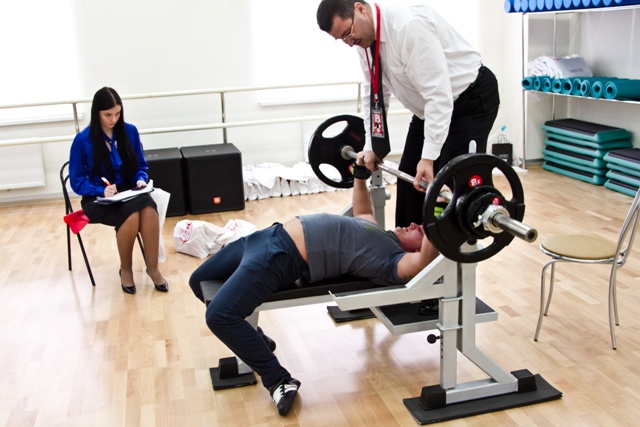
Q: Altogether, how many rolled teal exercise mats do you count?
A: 9